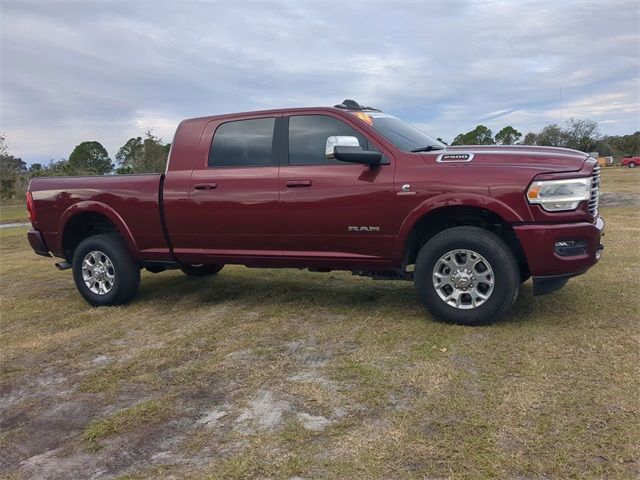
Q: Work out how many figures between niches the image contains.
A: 0